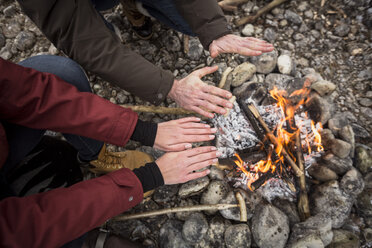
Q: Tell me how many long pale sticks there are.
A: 2